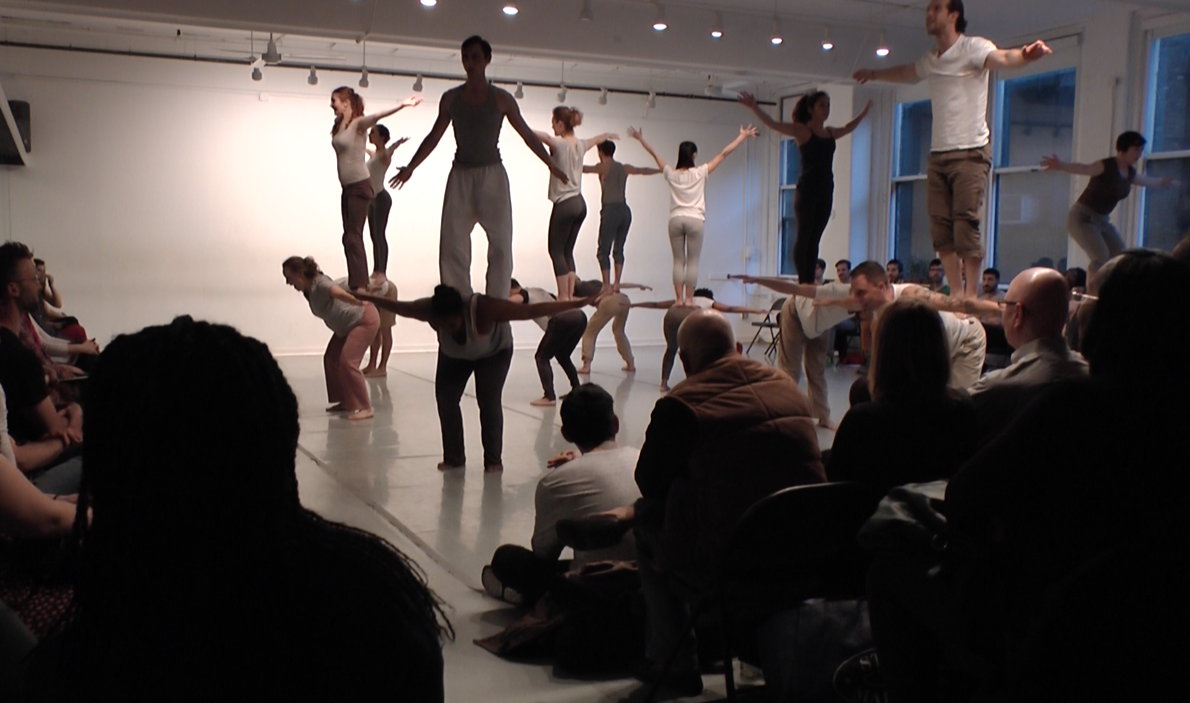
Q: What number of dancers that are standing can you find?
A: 9